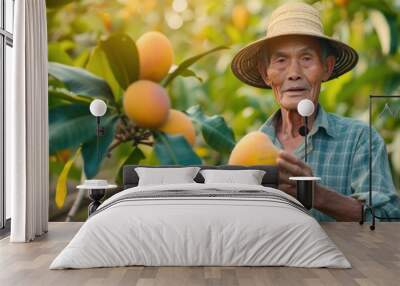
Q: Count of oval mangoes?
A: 4